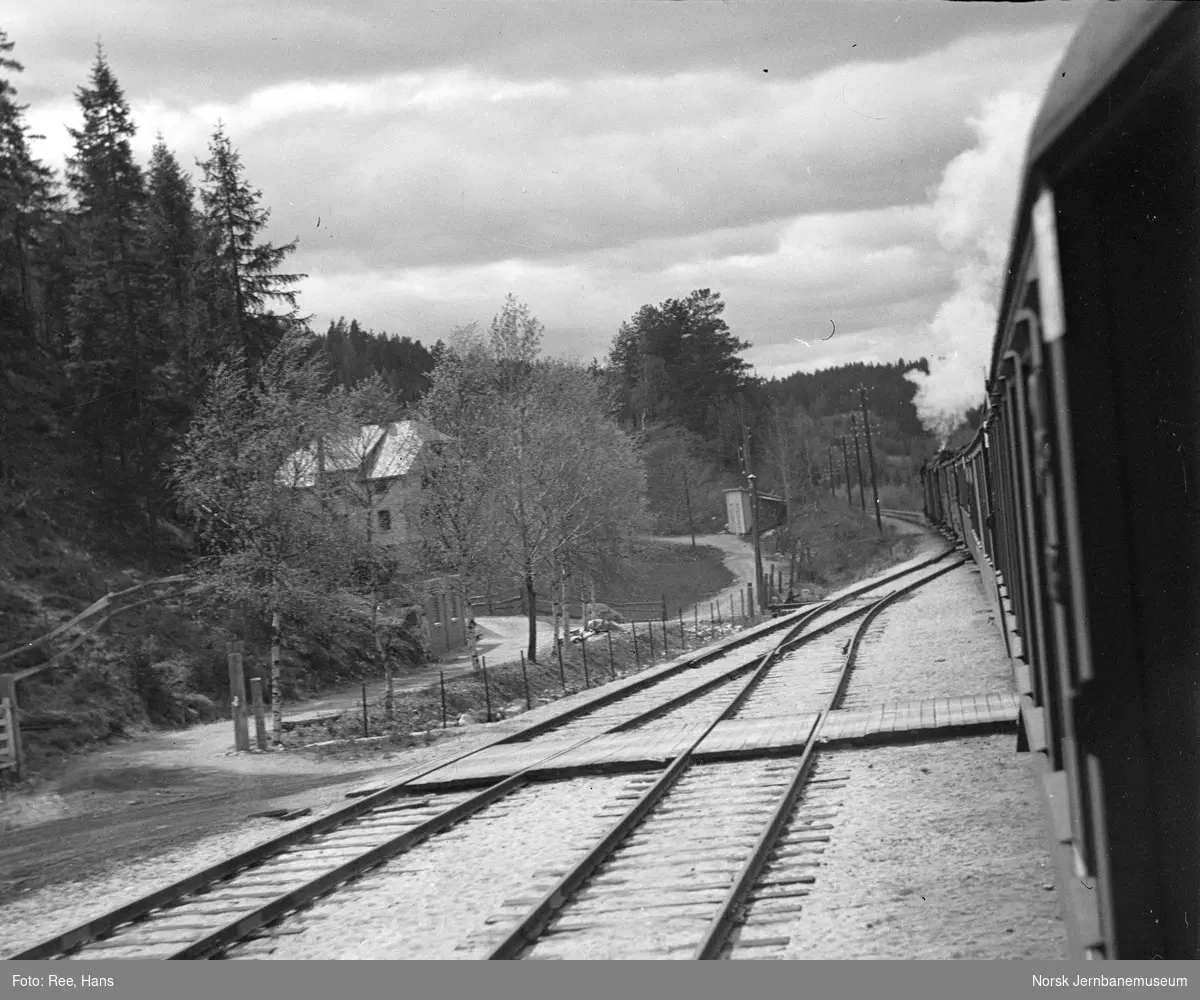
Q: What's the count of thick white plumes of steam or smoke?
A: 1